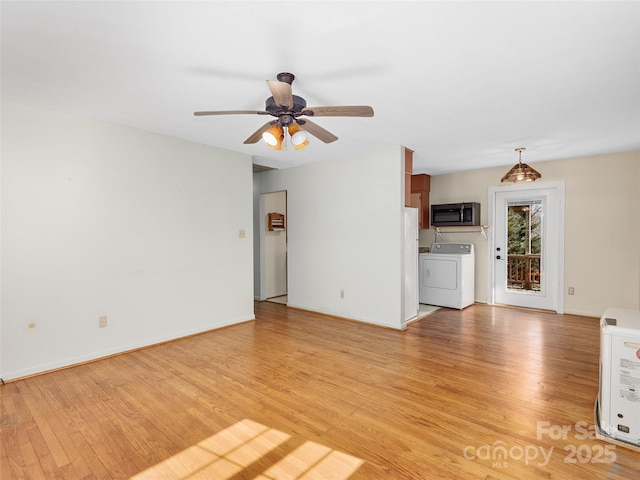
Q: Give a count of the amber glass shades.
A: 4